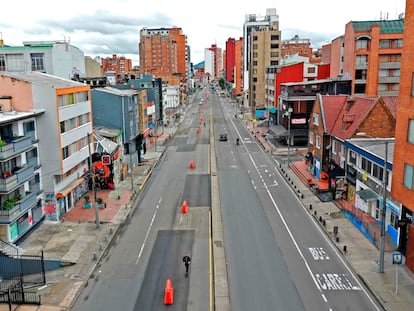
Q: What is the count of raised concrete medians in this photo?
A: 1